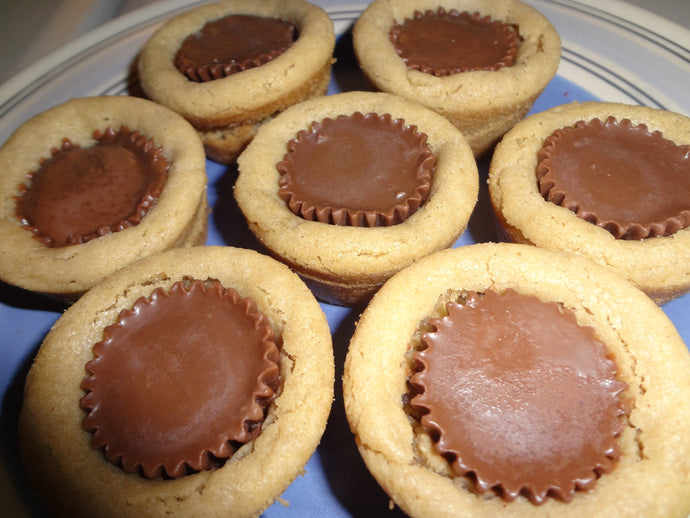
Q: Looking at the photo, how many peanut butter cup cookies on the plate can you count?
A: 7